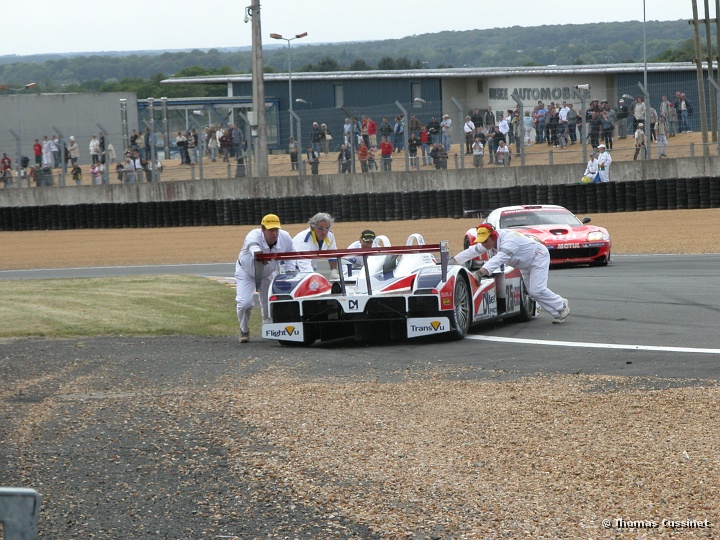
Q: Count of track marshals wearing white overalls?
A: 6